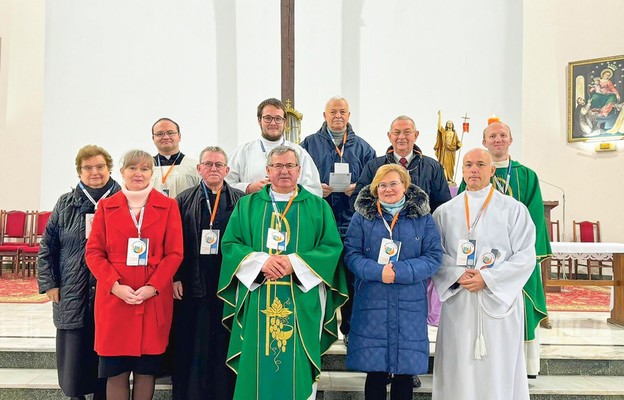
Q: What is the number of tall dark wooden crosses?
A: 1